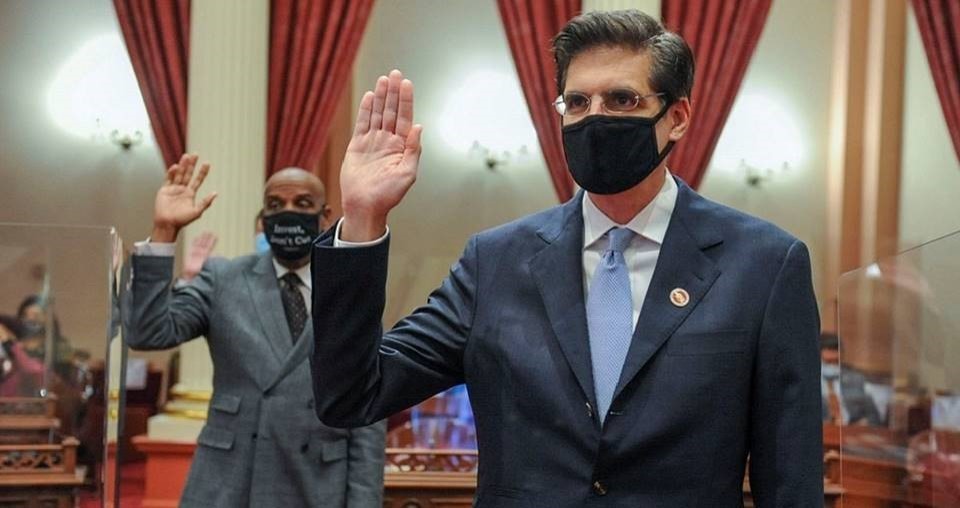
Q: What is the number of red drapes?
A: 5